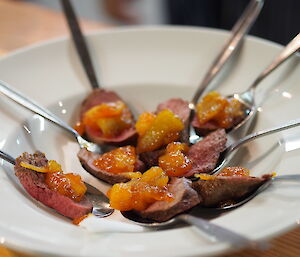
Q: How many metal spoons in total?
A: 8